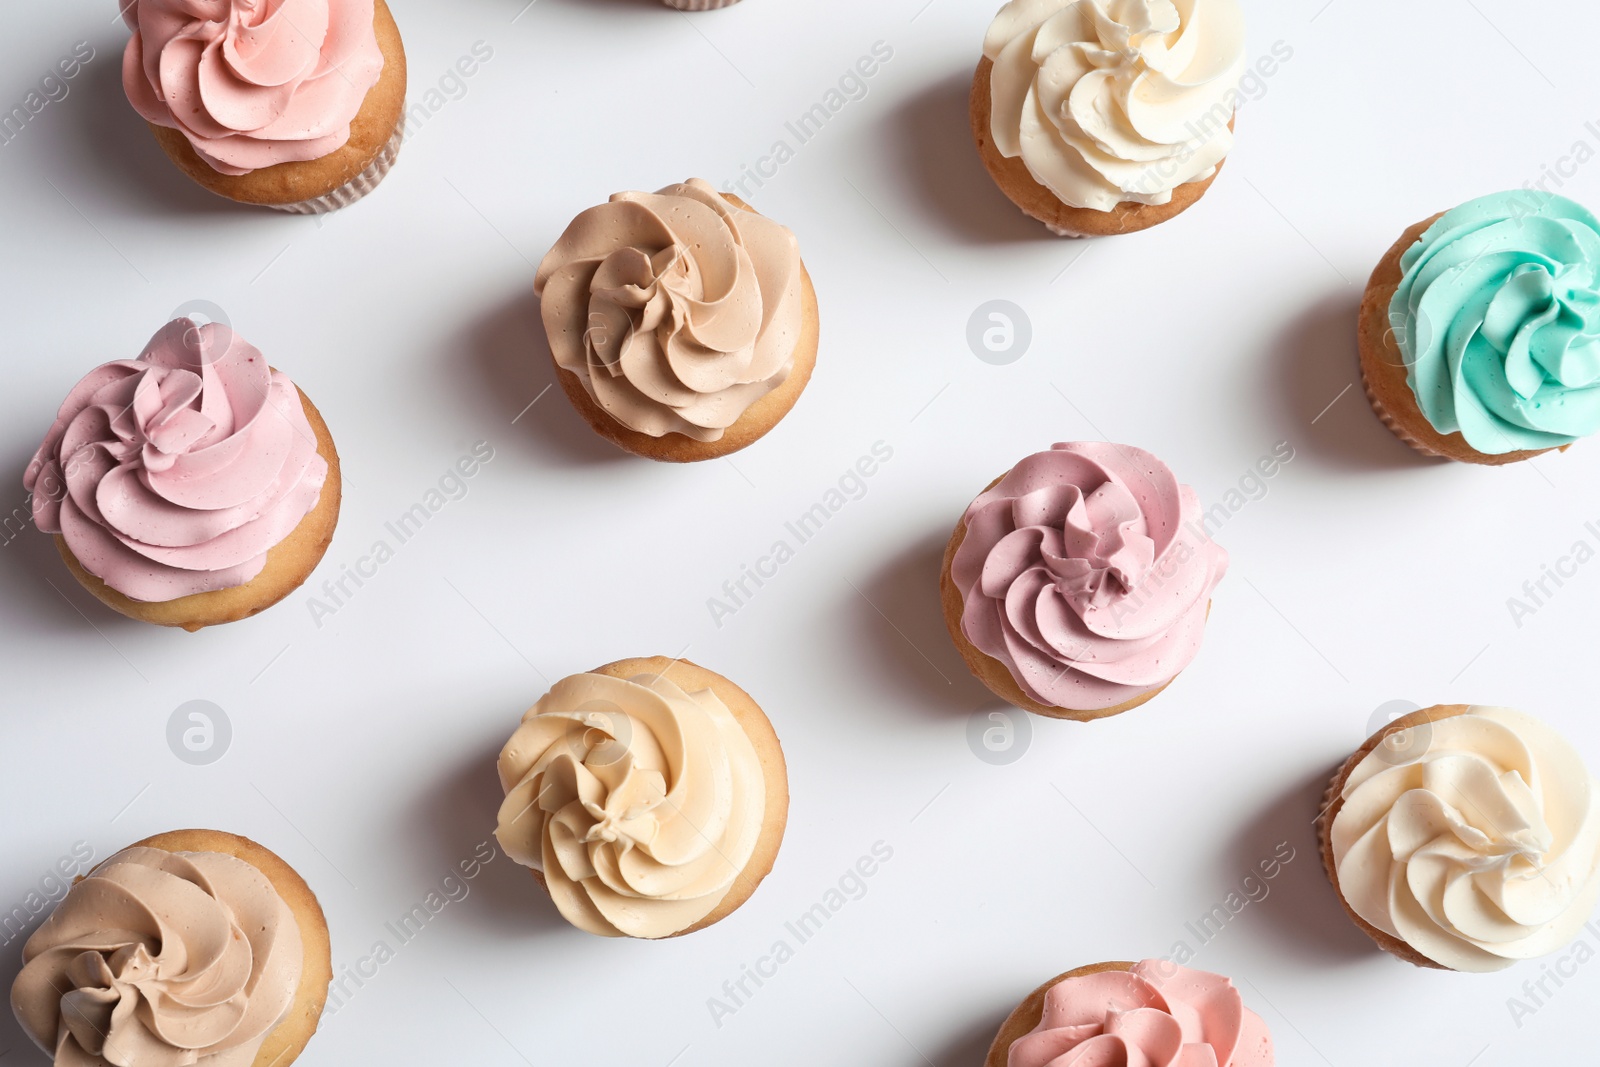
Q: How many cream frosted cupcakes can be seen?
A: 3